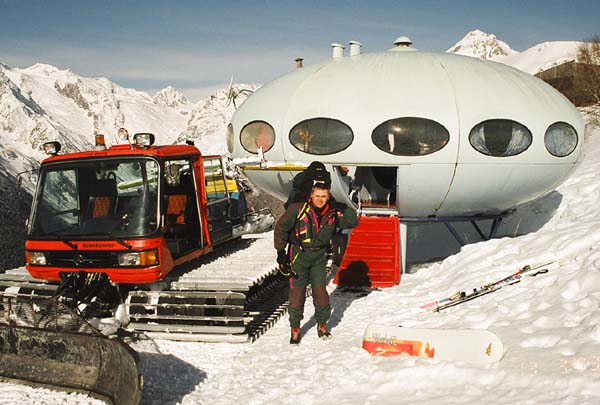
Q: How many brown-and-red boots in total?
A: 2